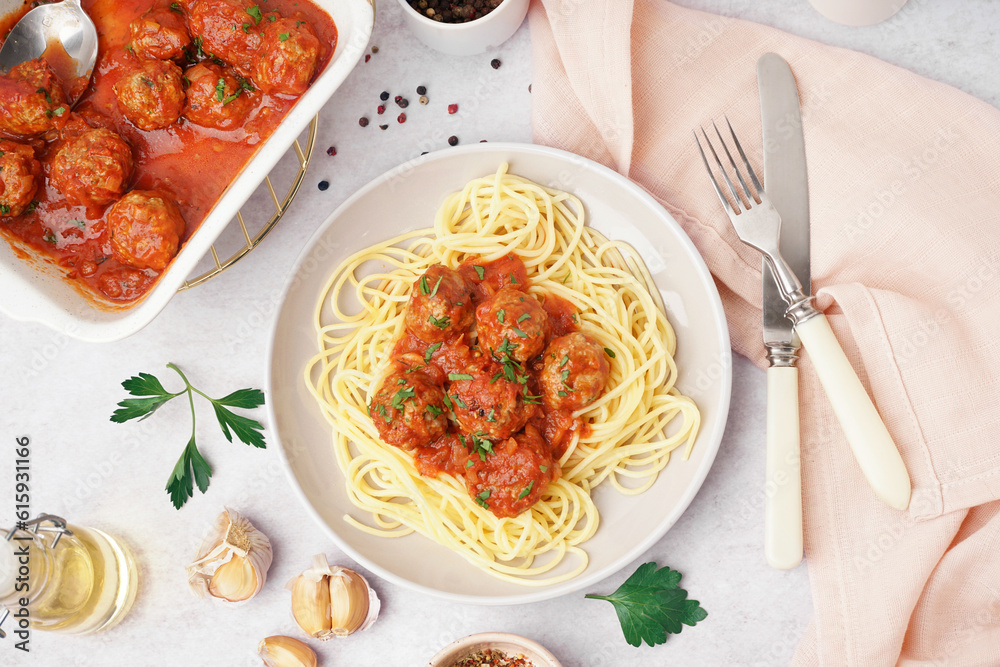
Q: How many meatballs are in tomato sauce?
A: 15